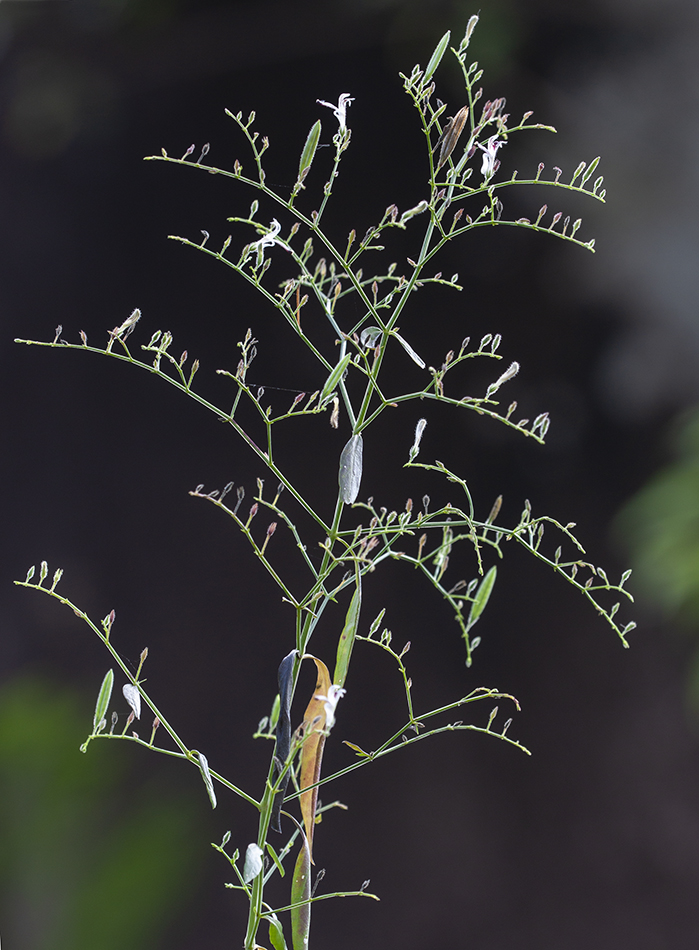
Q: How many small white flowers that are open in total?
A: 4